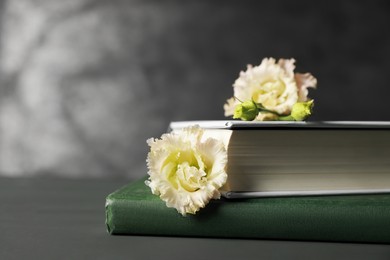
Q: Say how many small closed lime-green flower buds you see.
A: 2